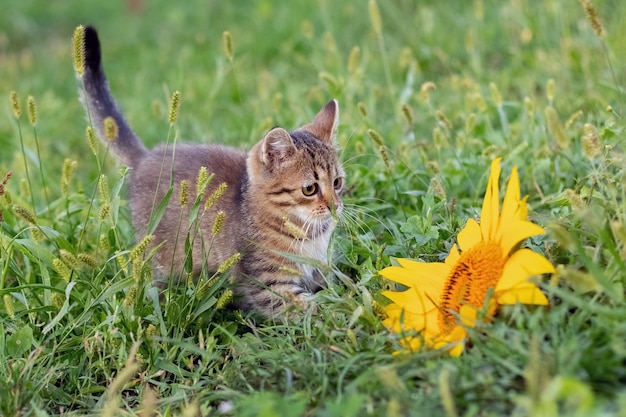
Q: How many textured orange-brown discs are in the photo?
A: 1